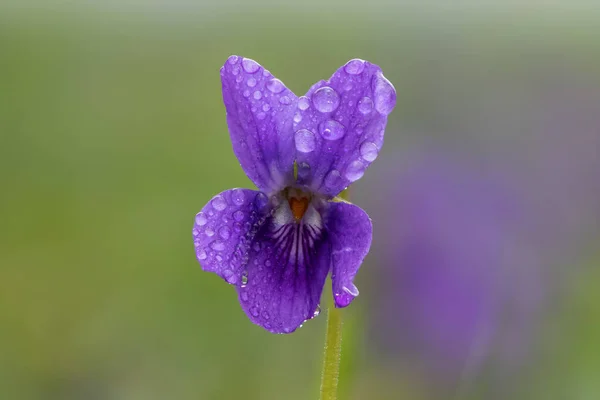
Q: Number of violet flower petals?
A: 5